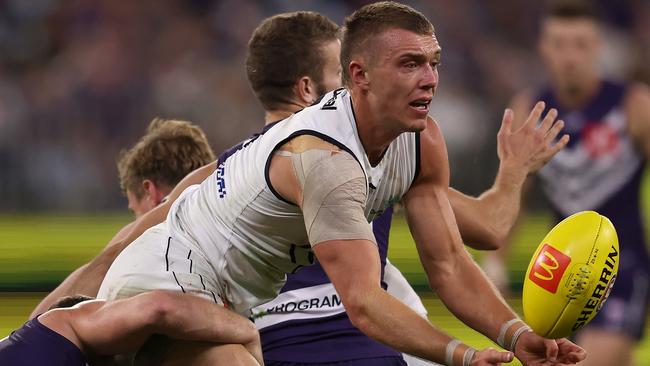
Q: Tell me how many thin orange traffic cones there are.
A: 0